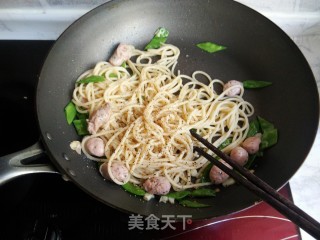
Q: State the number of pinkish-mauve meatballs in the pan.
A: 9